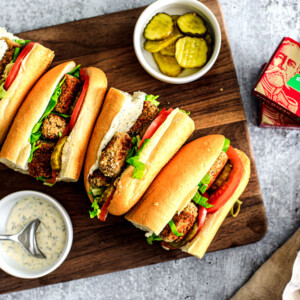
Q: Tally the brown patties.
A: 9